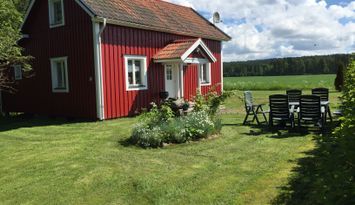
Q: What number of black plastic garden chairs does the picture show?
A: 5